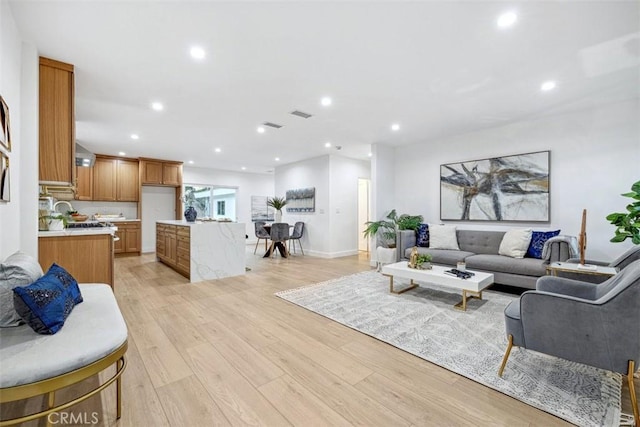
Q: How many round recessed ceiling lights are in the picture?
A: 15